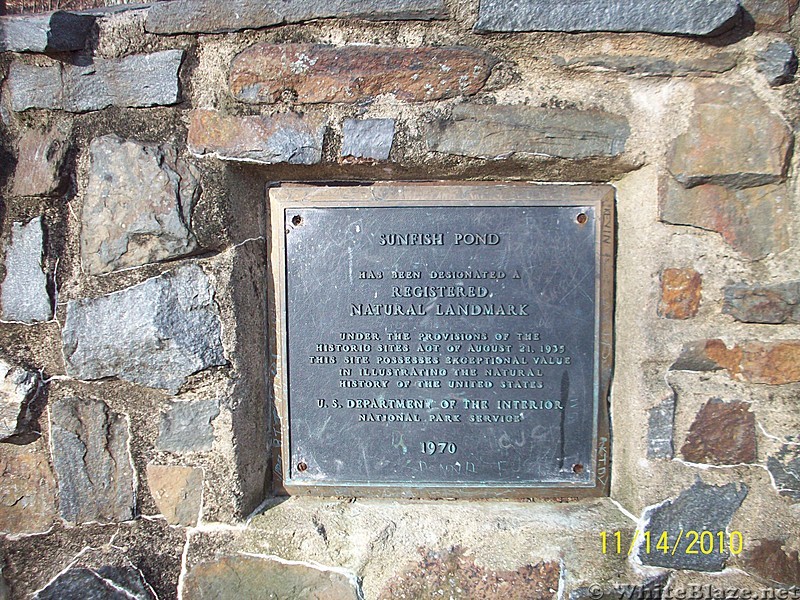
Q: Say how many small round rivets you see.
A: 4